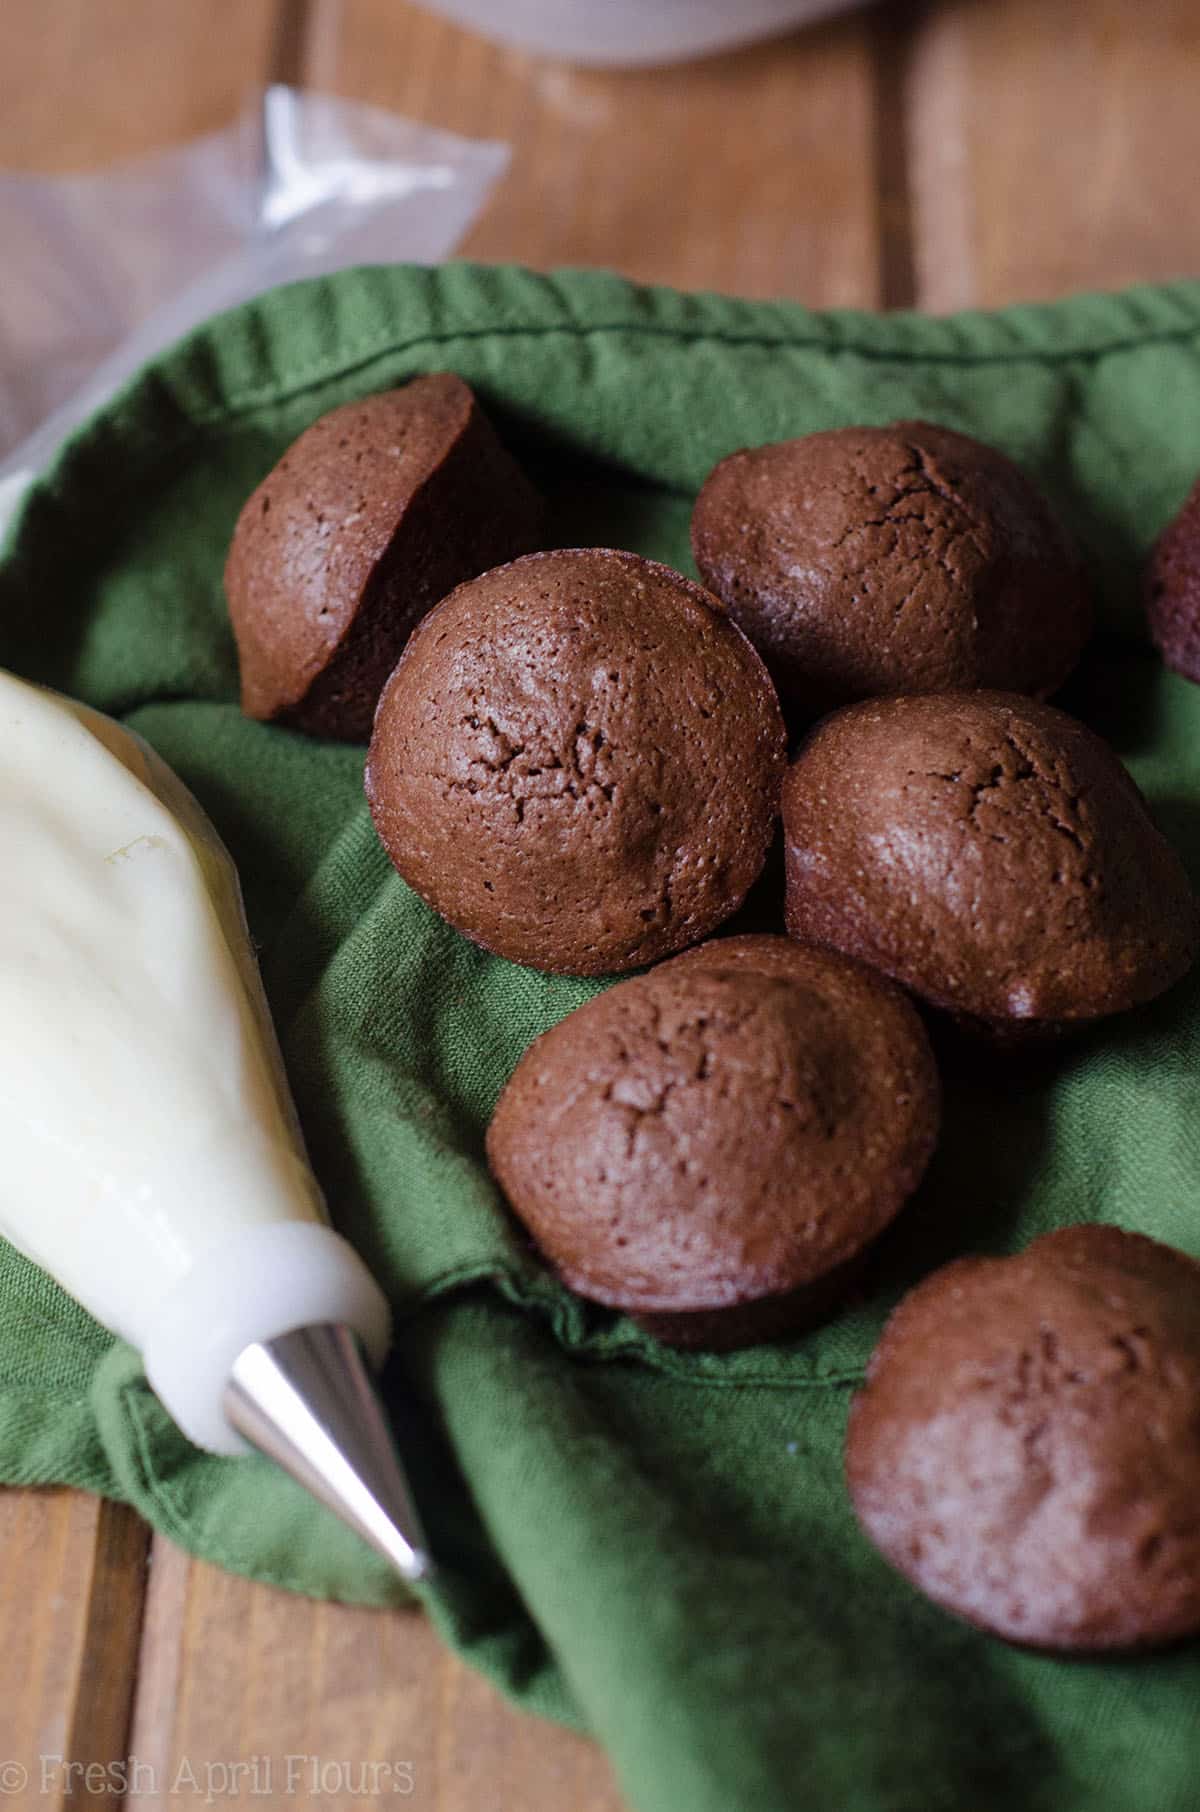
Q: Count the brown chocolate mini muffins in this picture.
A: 7